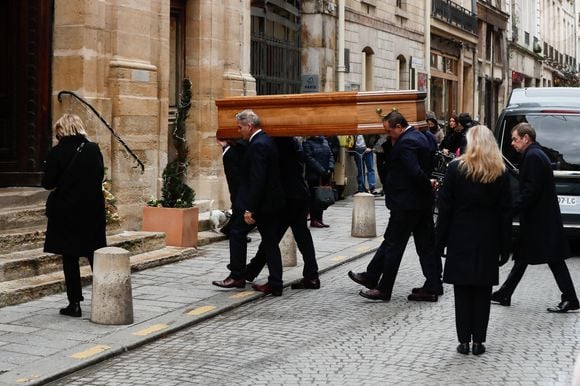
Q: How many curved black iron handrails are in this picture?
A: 1